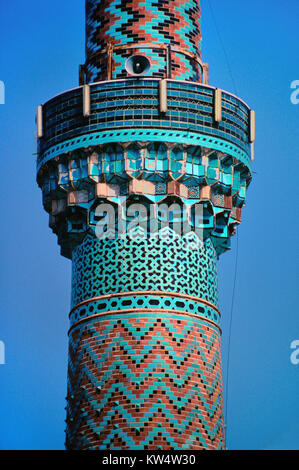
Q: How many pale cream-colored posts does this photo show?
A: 5